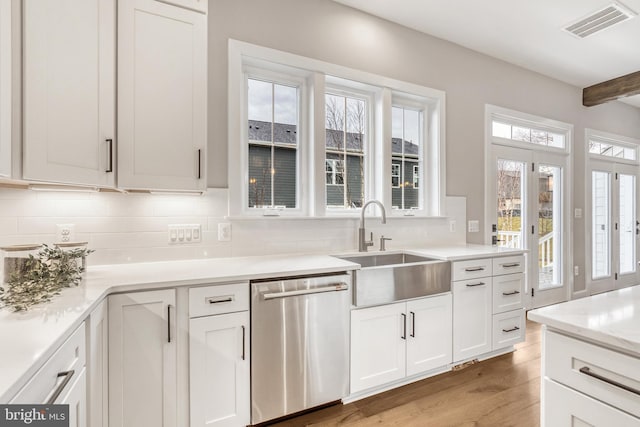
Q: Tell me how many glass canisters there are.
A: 2